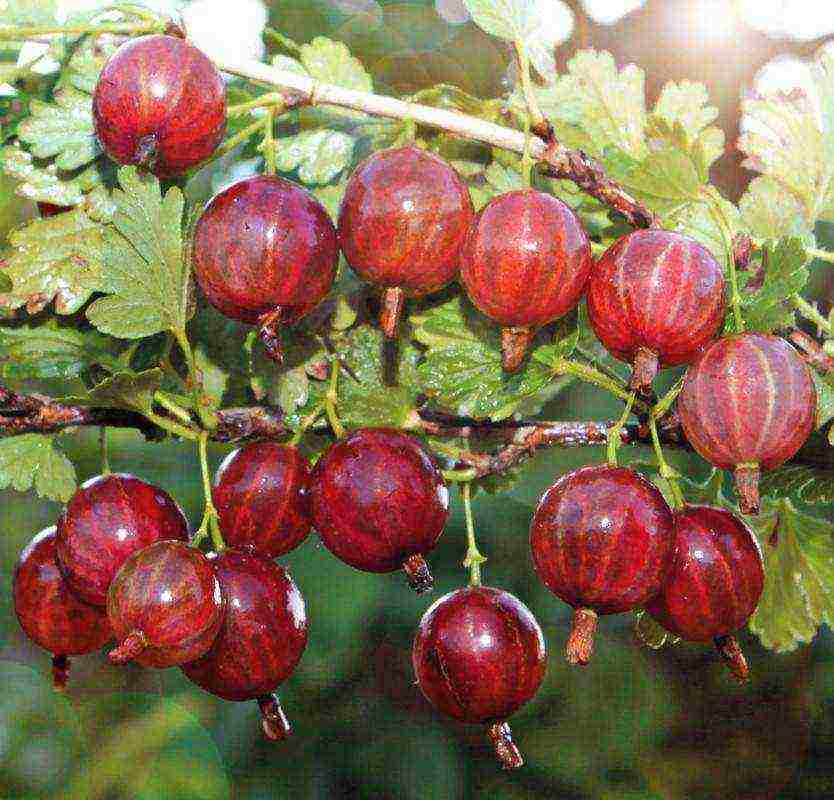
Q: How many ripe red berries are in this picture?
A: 15